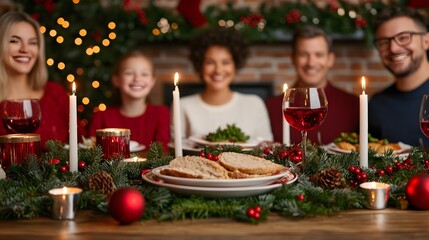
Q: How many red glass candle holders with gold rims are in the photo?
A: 2